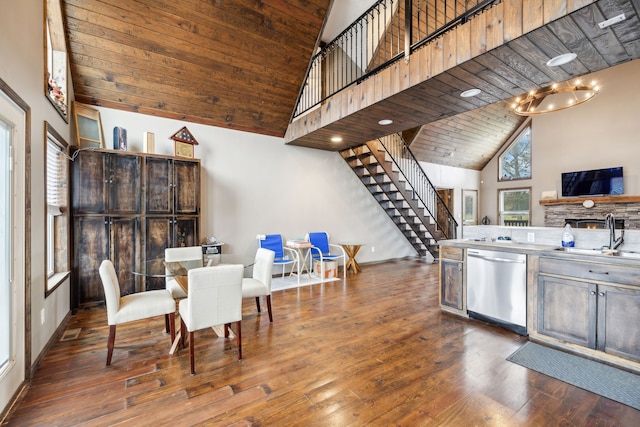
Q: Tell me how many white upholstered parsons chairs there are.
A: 4